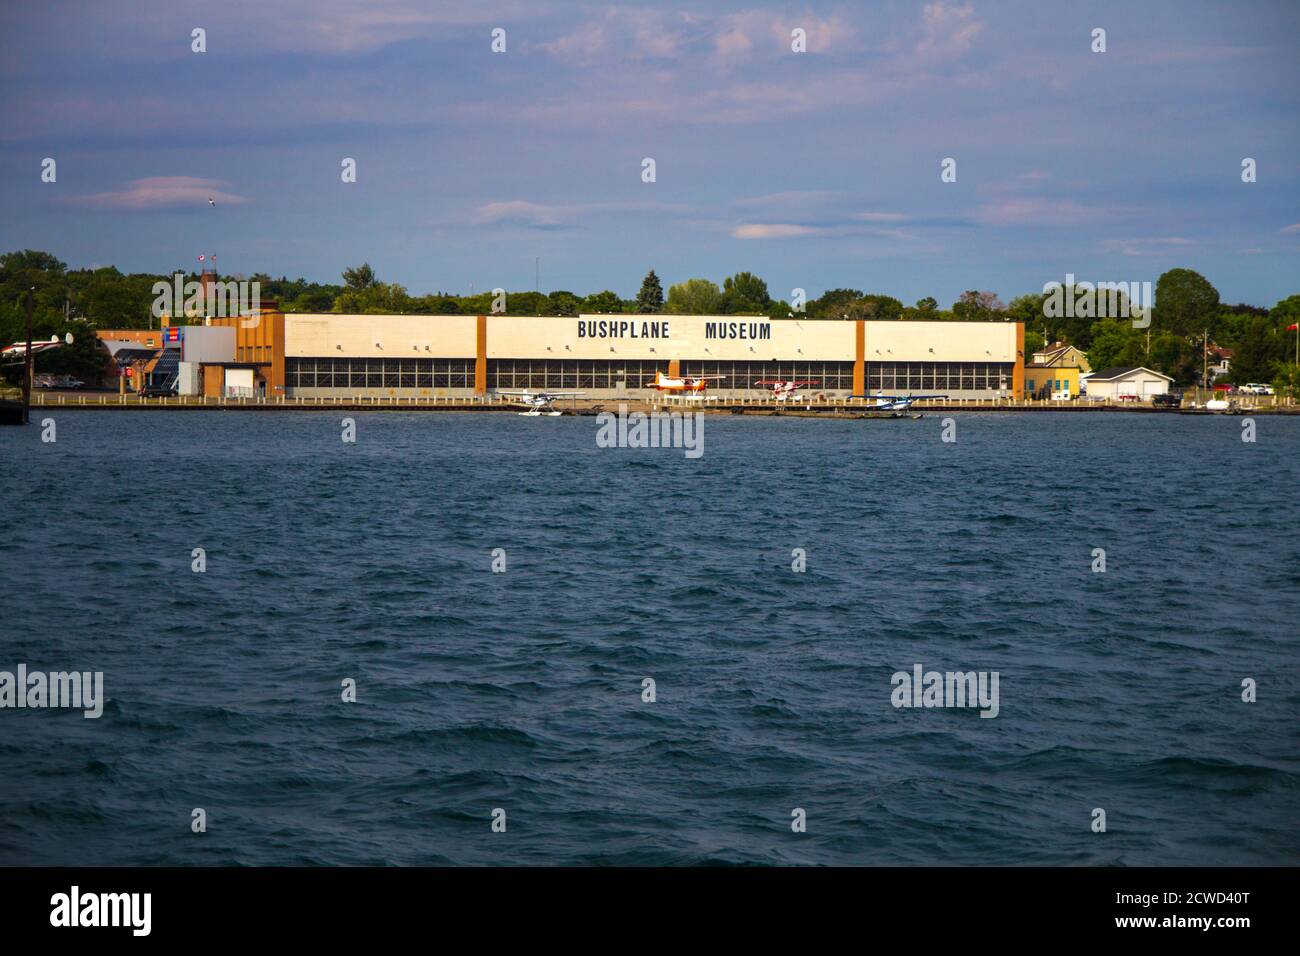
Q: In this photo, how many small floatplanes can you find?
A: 4